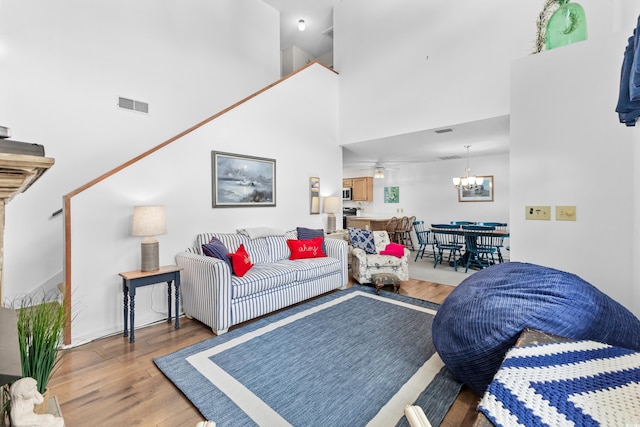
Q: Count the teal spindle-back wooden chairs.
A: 5